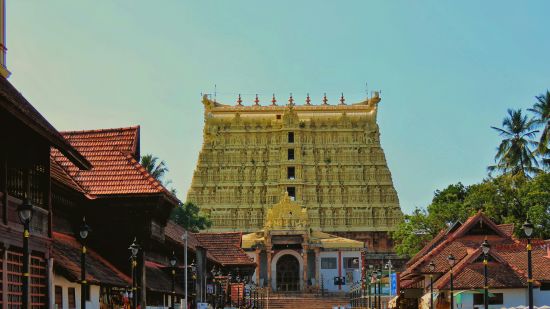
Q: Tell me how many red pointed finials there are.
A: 7